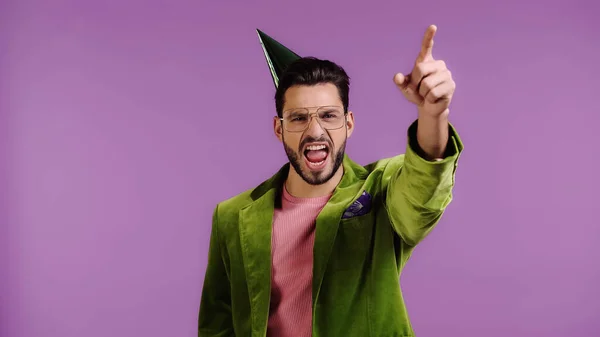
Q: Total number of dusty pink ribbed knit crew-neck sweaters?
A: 1